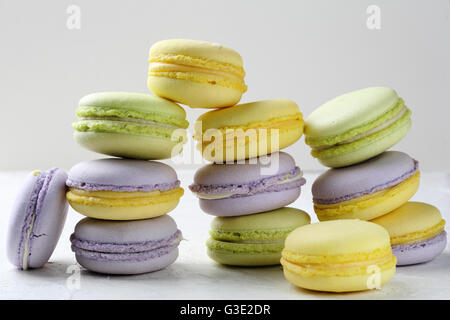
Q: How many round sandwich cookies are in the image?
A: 12